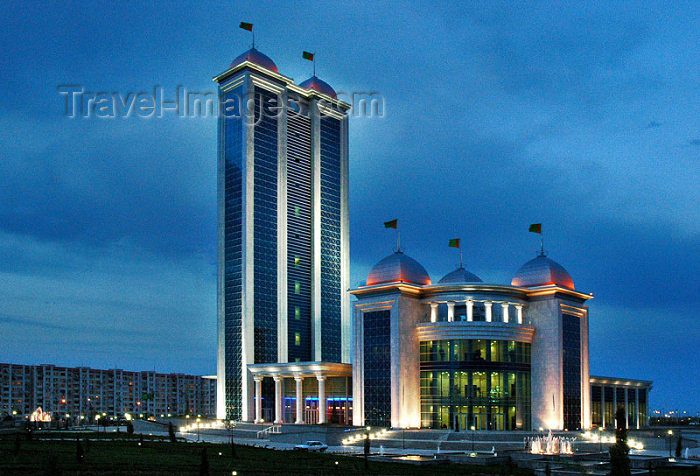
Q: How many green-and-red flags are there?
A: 5